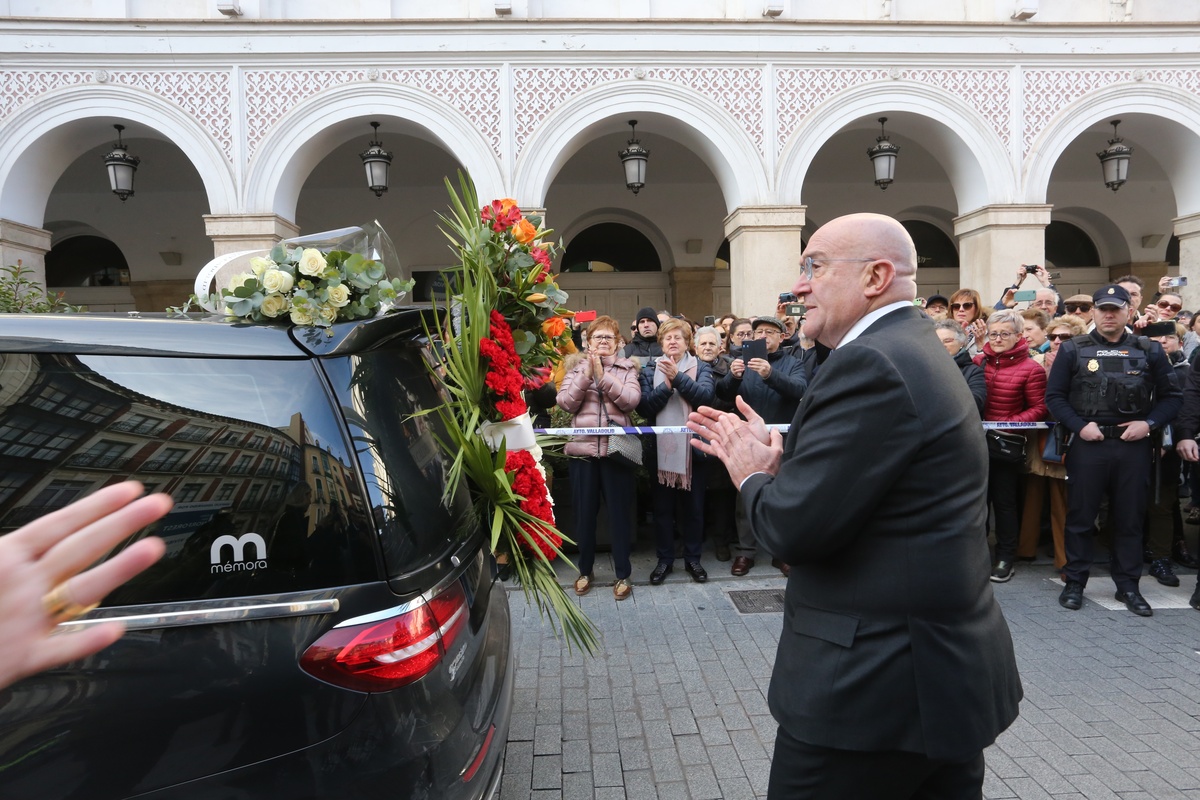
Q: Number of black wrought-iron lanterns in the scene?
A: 5